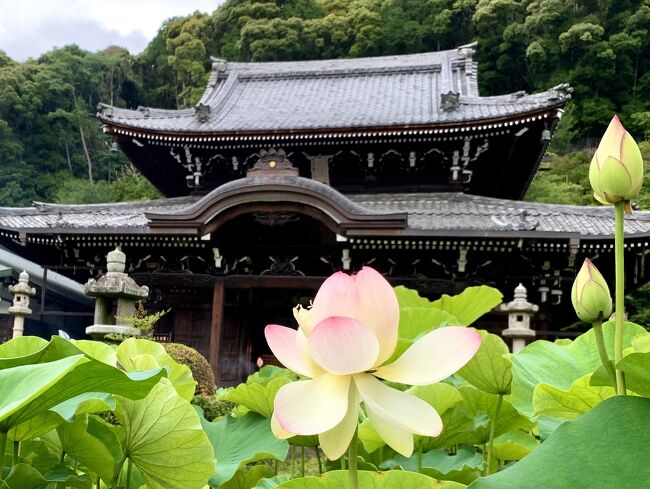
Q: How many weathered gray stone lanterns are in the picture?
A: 3